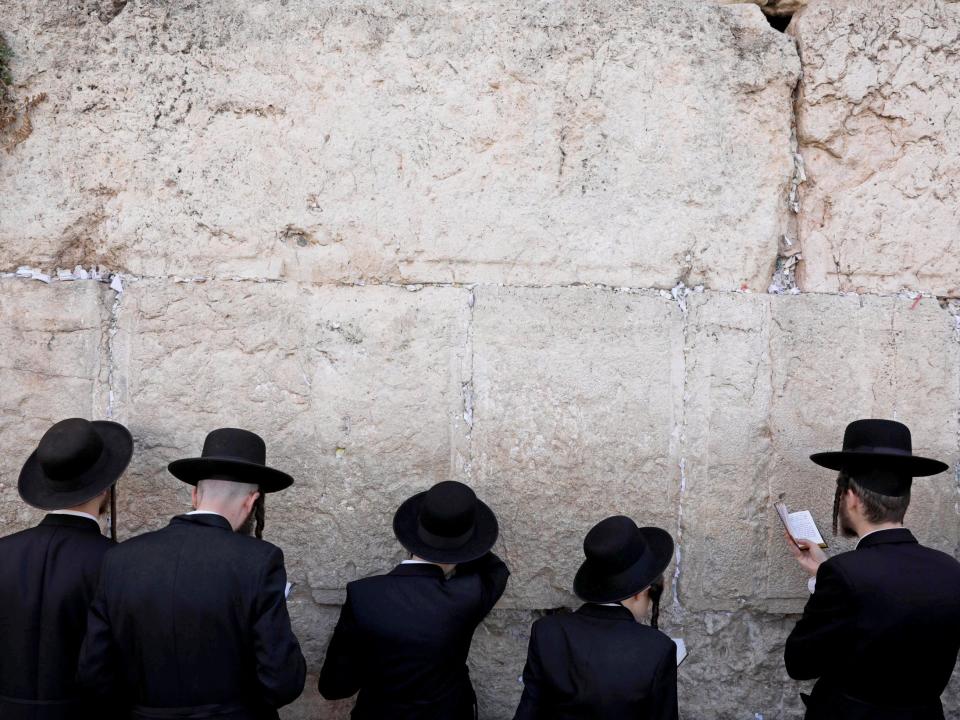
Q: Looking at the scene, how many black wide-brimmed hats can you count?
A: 5